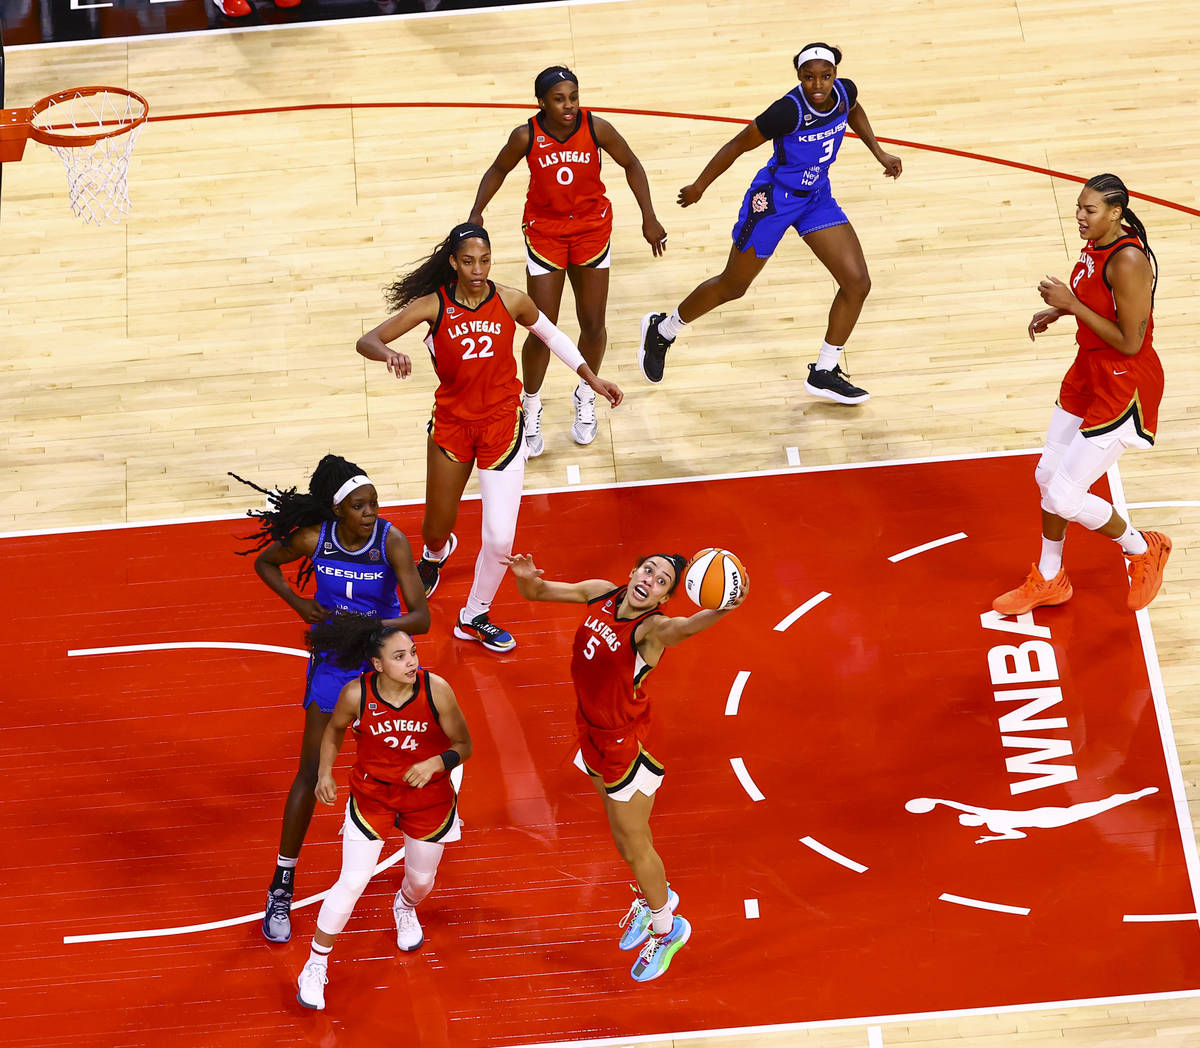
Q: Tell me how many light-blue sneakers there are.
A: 2